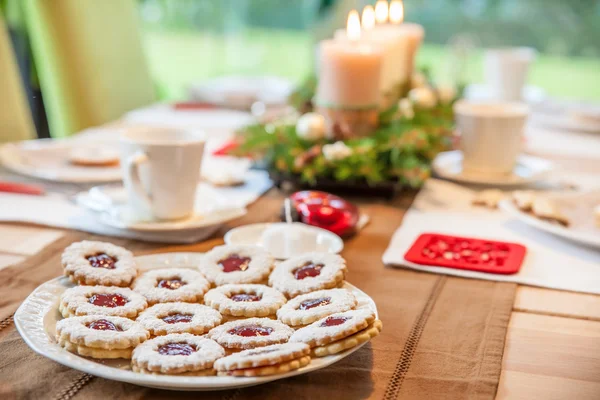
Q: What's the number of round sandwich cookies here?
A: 13